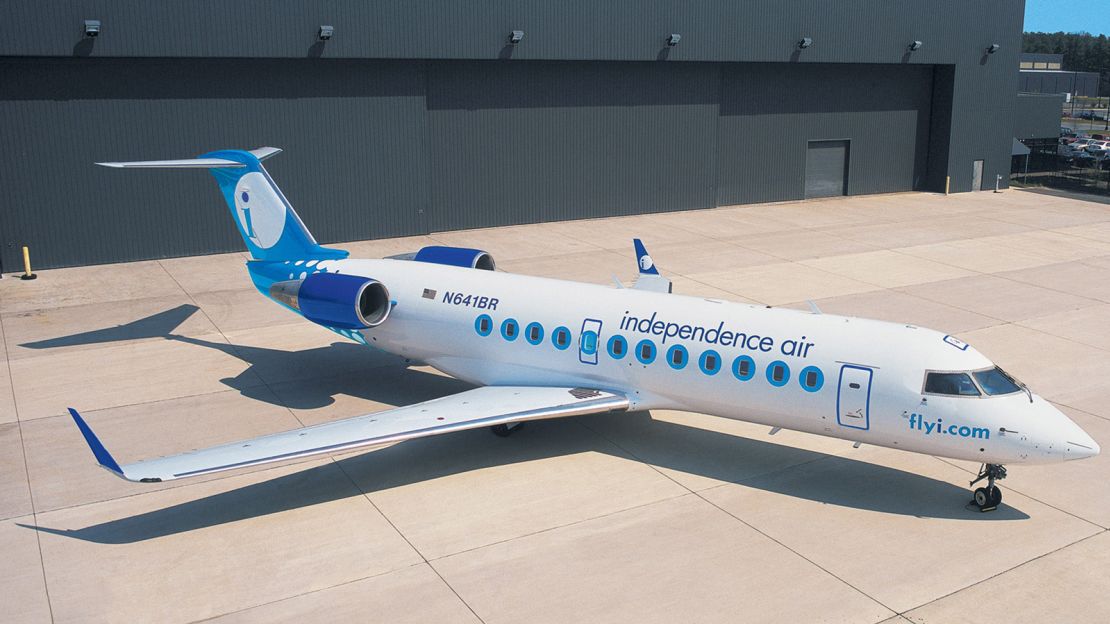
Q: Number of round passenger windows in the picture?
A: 12